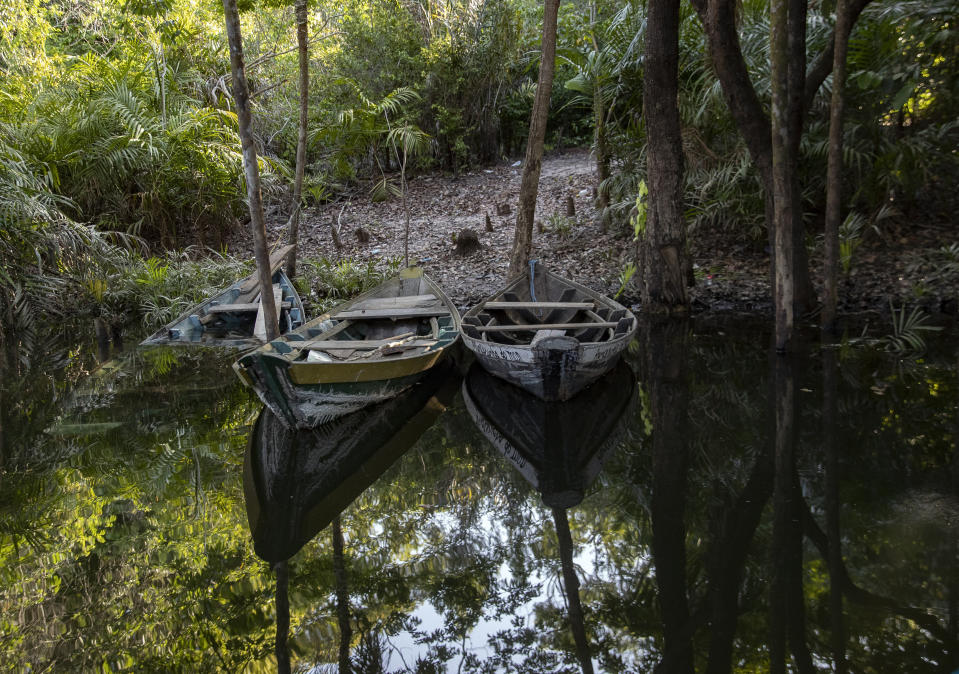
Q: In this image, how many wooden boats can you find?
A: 3